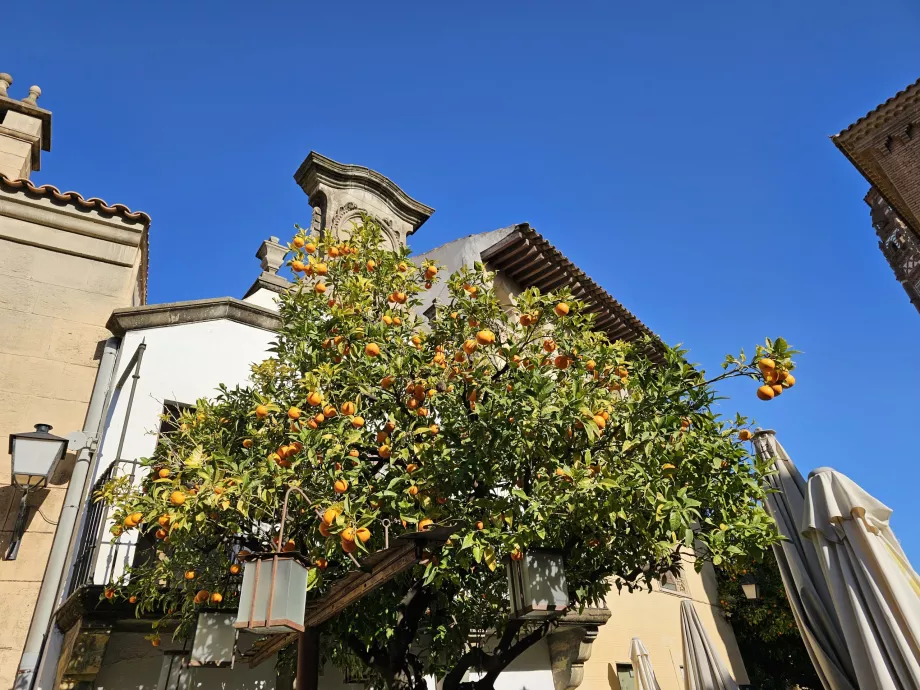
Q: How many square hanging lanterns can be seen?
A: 3